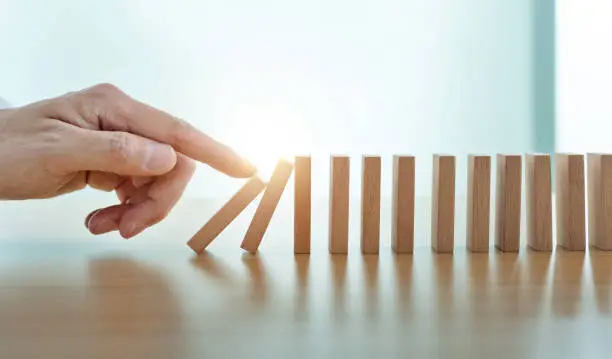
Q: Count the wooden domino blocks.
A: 12